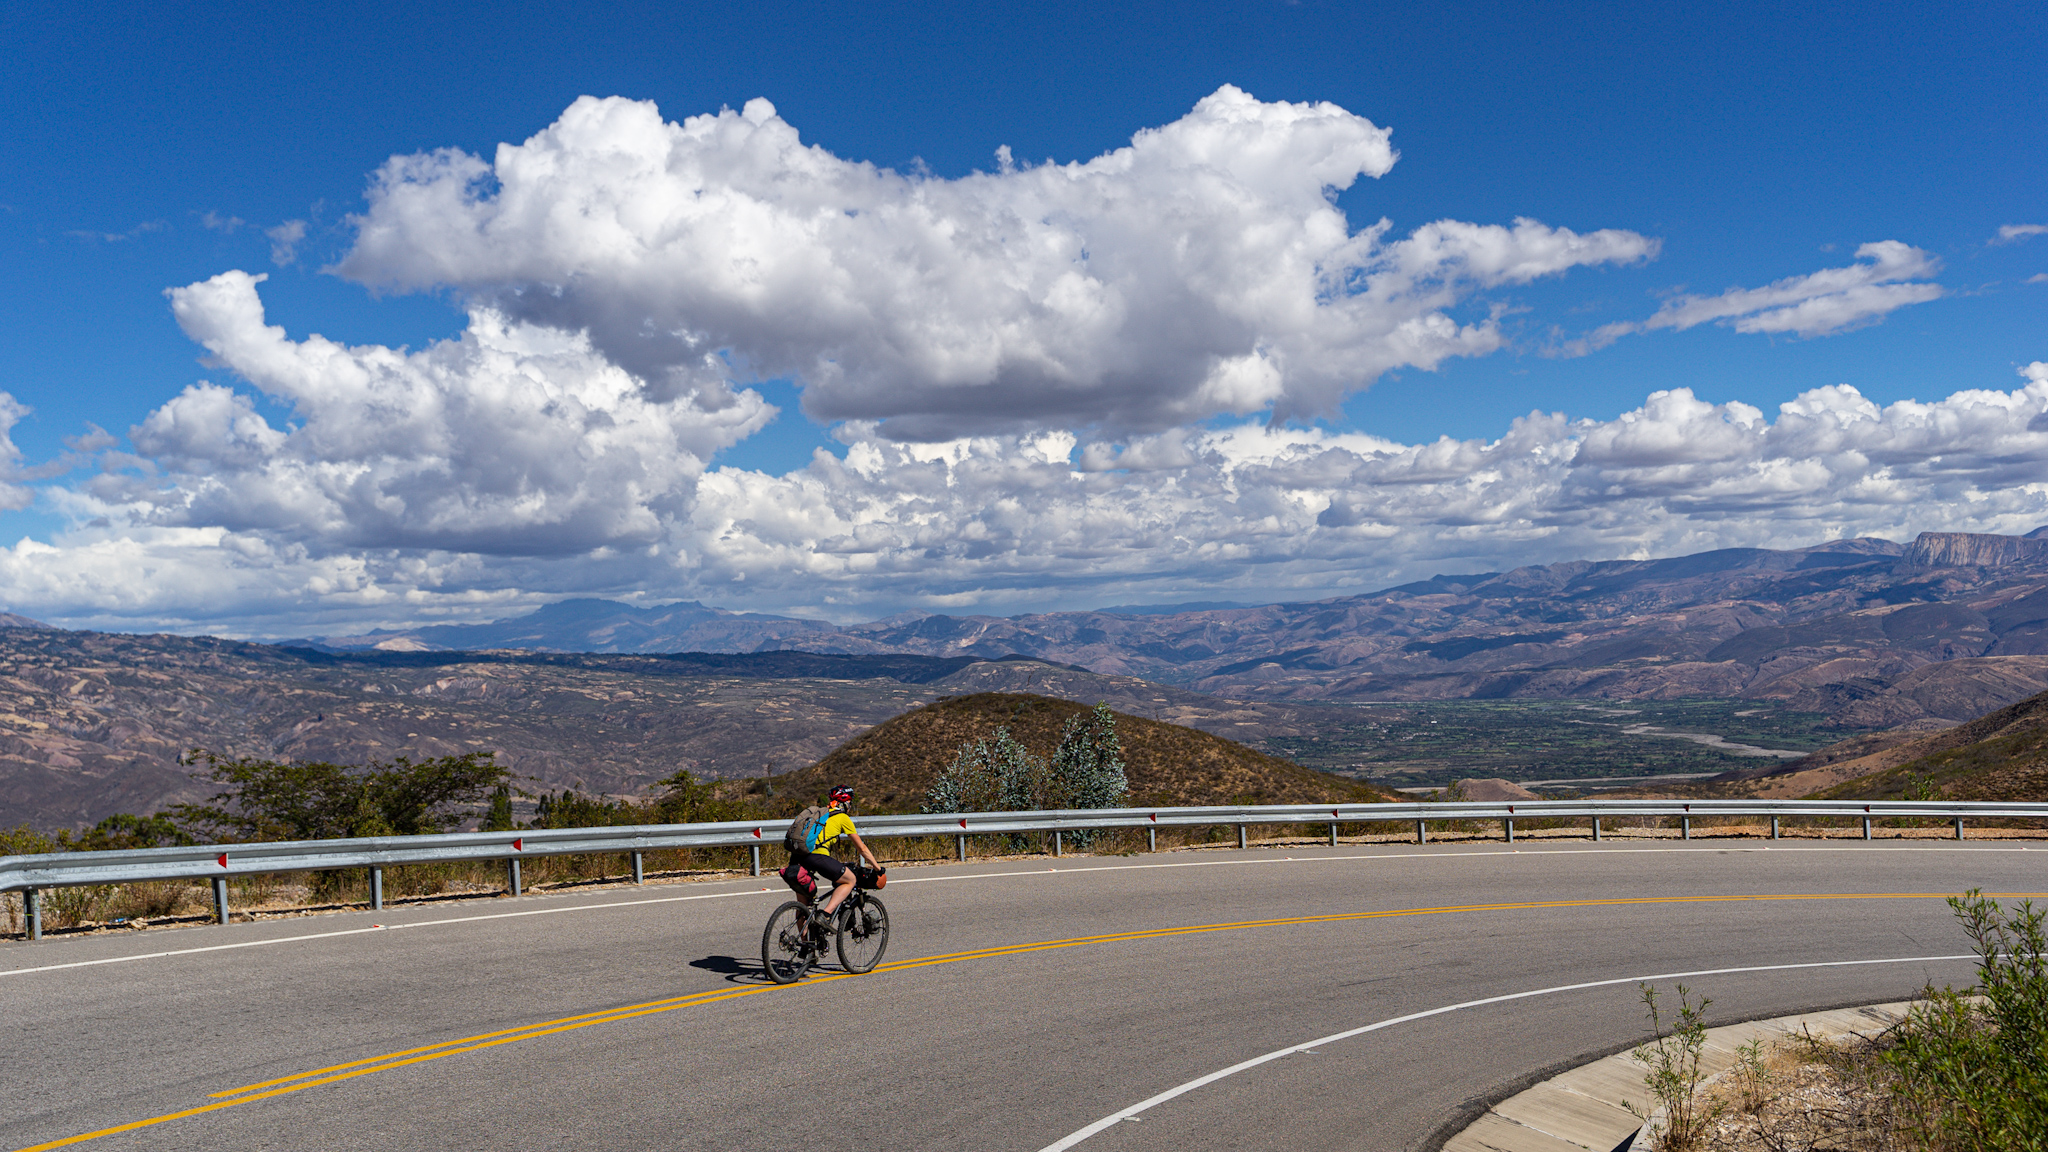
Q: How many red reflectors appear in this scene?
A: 9